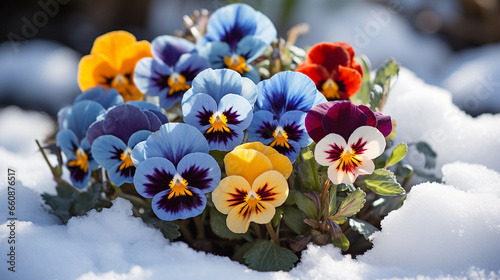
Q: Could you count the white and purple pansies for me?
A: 1